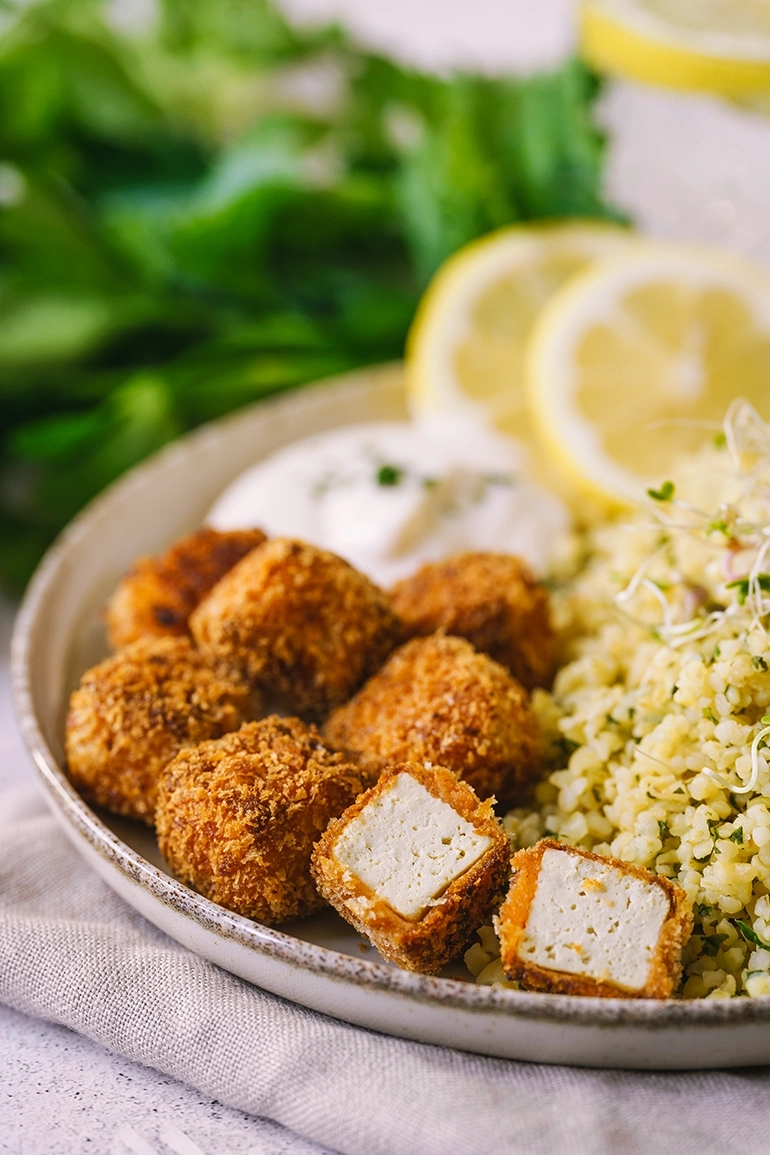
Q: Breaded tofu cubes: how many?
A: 8